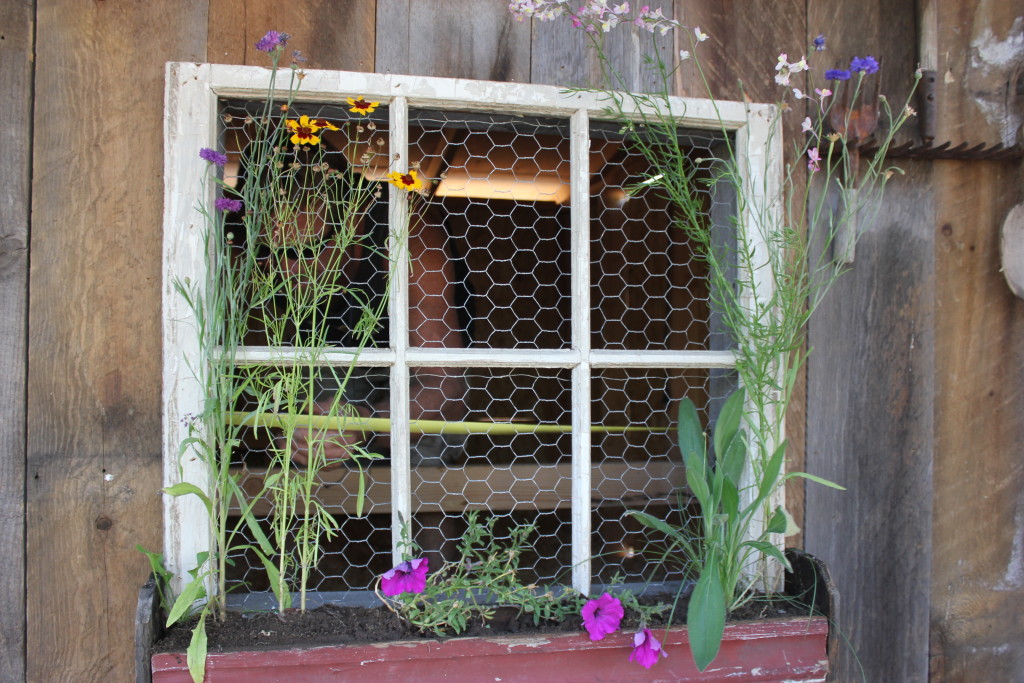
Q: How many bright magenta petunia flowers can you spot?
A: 3